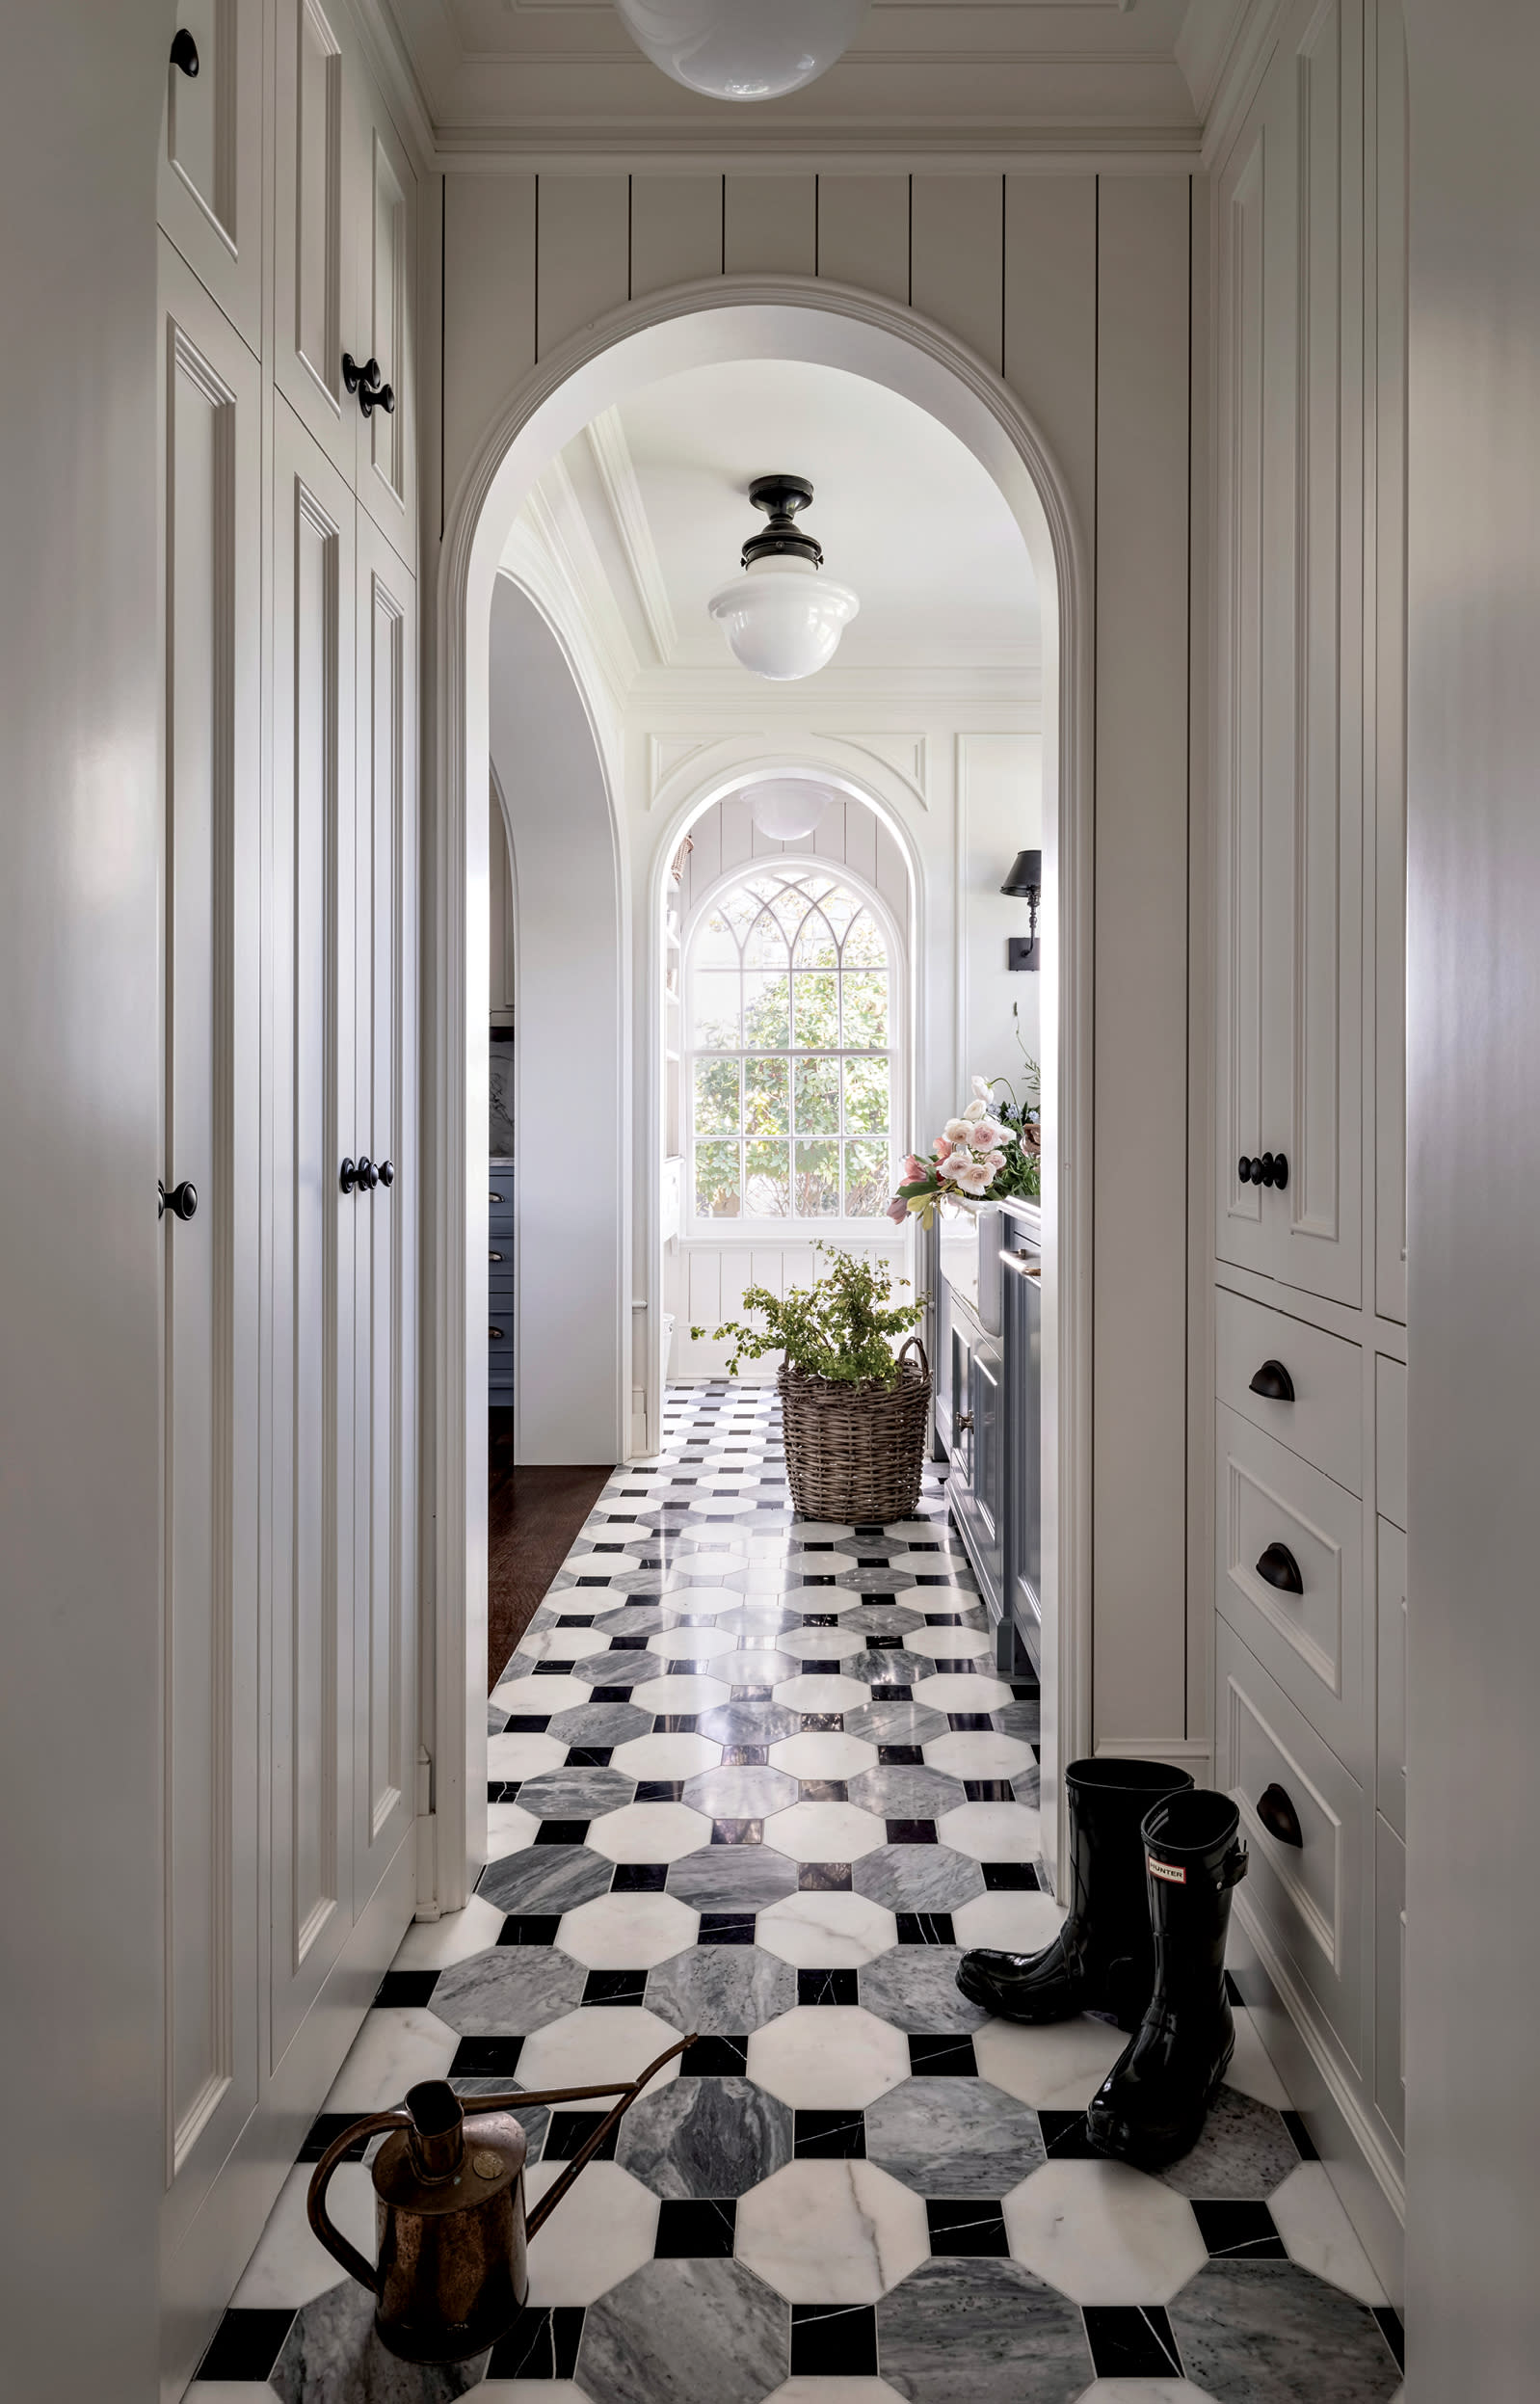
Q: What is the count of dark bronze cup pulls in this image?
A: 3